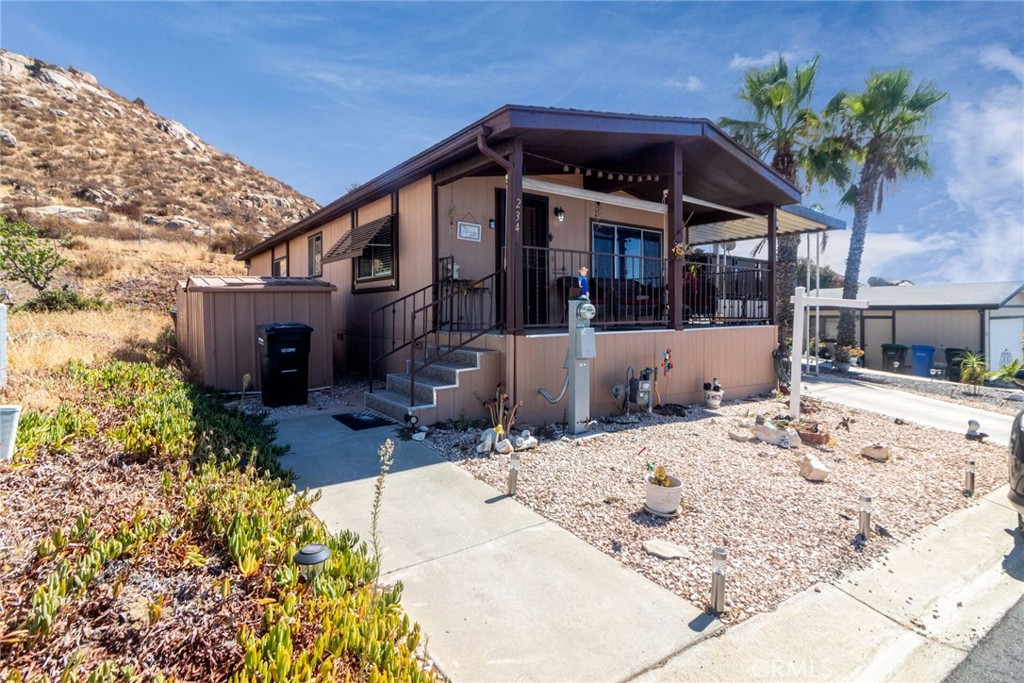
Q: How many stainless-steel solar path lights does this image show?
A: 4